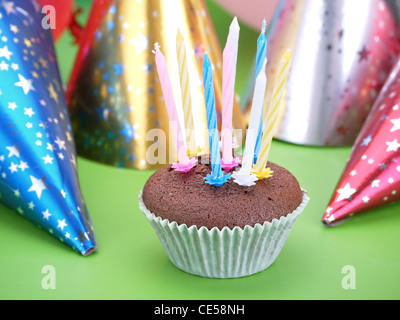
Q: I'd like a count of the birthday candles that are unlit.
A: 8